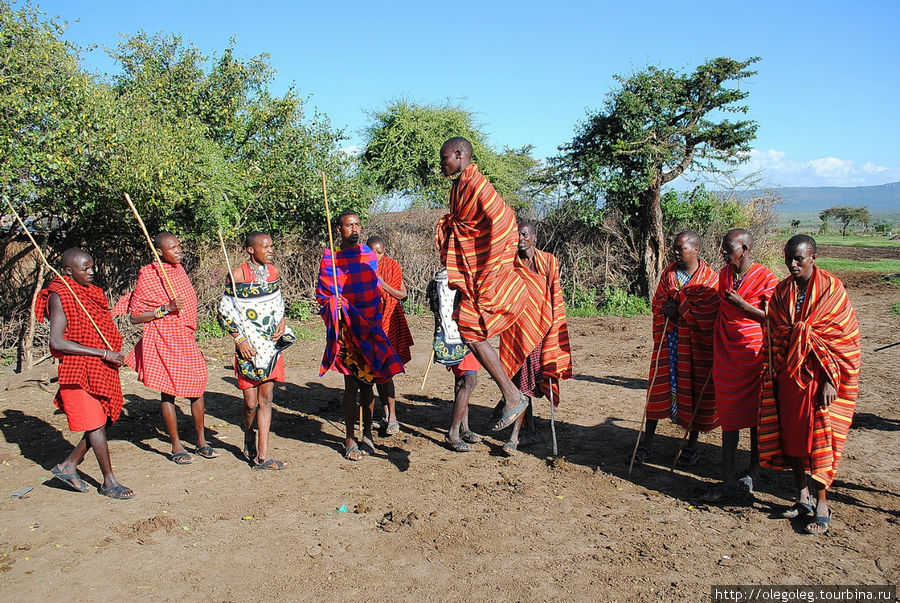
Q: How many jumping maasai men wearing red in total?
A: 1